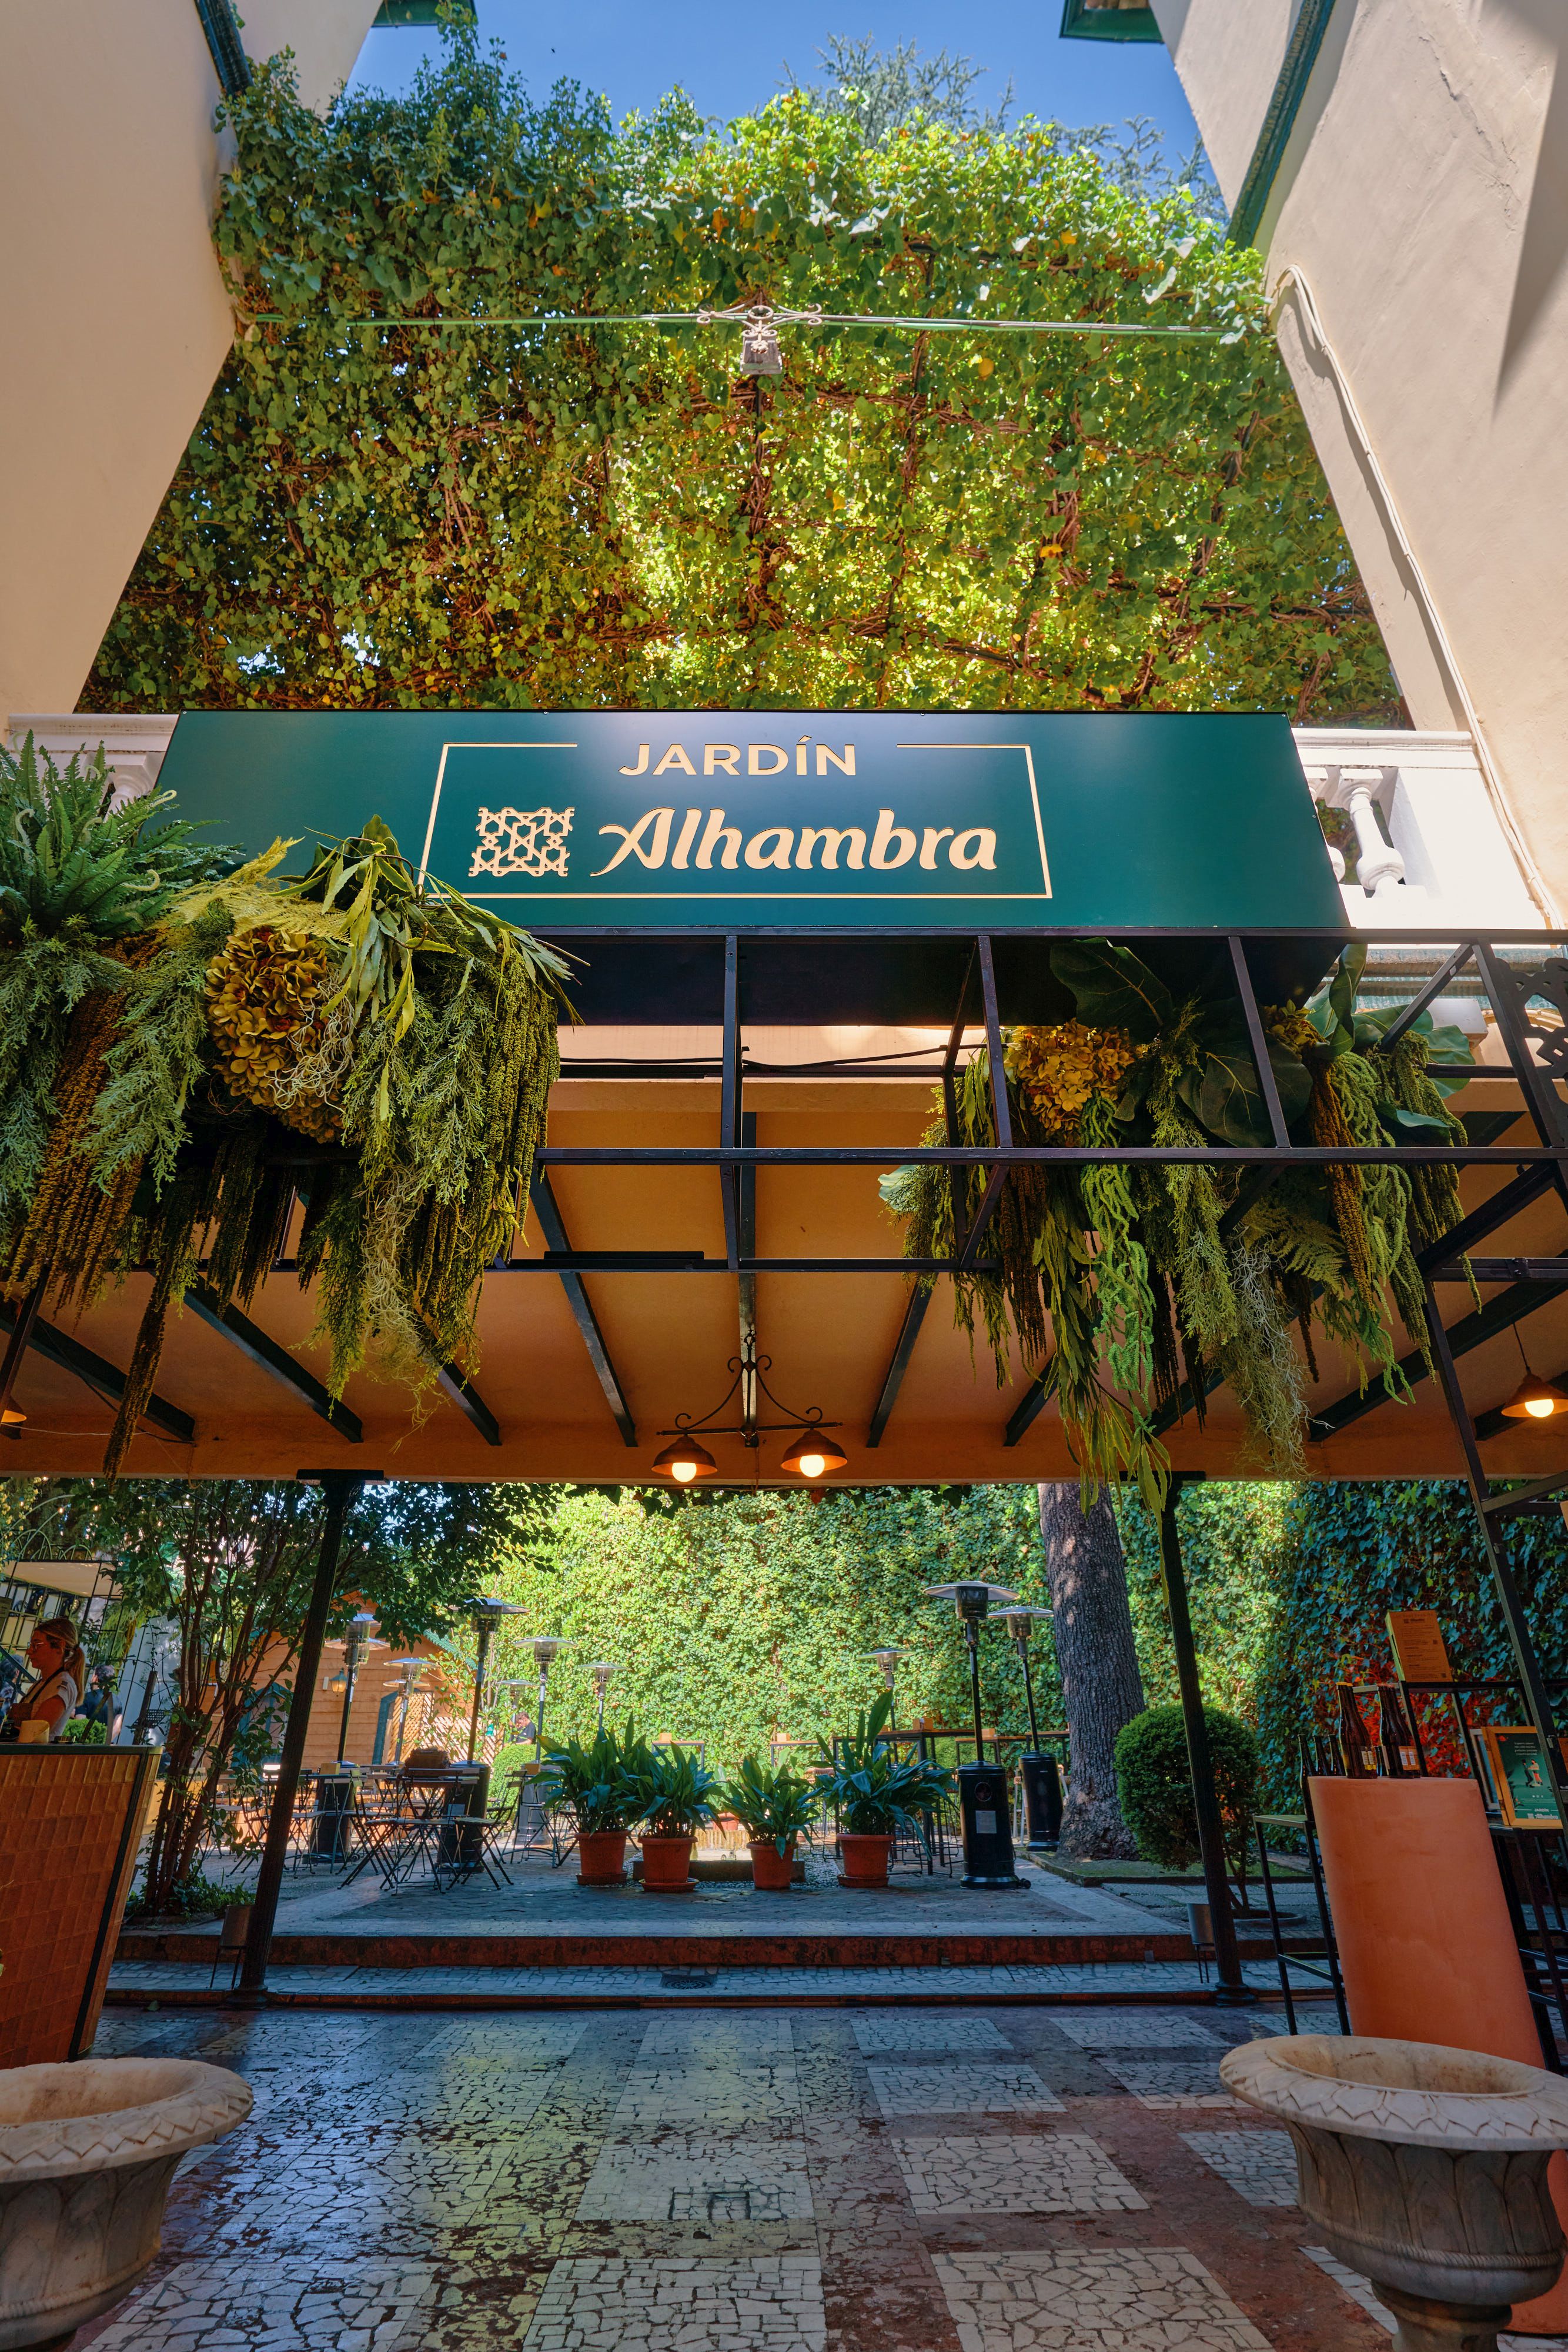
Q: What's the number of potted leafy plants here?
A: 4